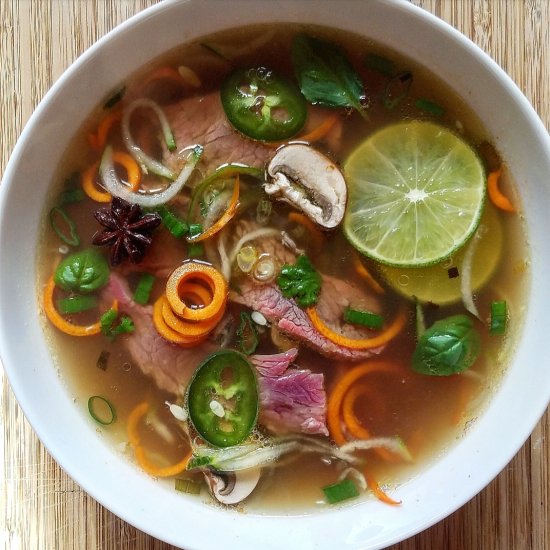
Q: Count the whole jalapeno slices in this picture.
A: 2